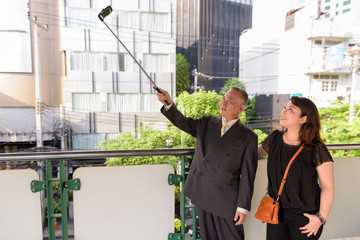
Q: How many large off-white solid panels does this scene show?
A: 3